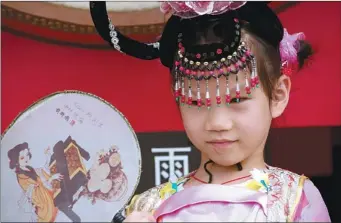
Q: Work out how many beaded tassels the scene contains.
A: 12